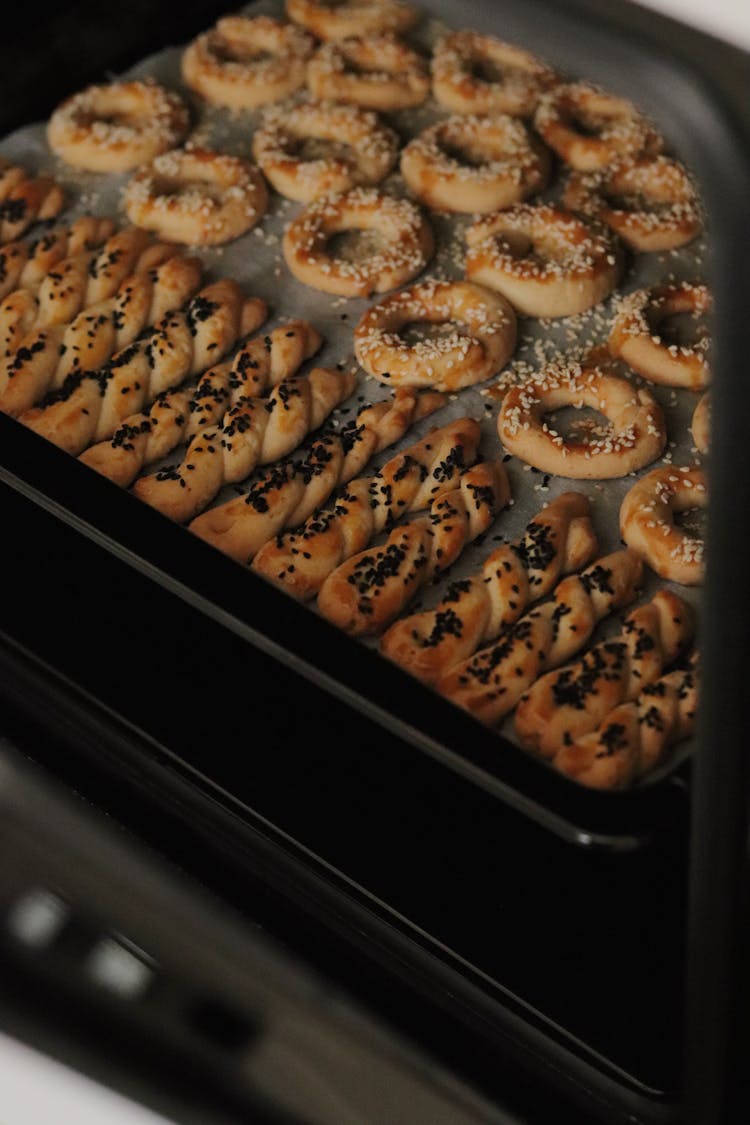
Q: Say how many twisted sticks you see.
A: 14